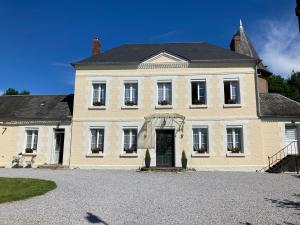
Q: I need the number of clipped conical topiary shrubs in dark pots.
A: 2